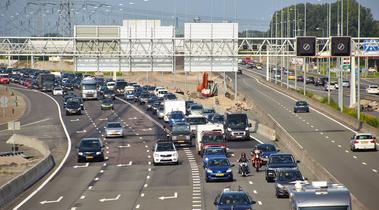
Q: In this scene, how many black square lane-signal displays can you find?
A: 2